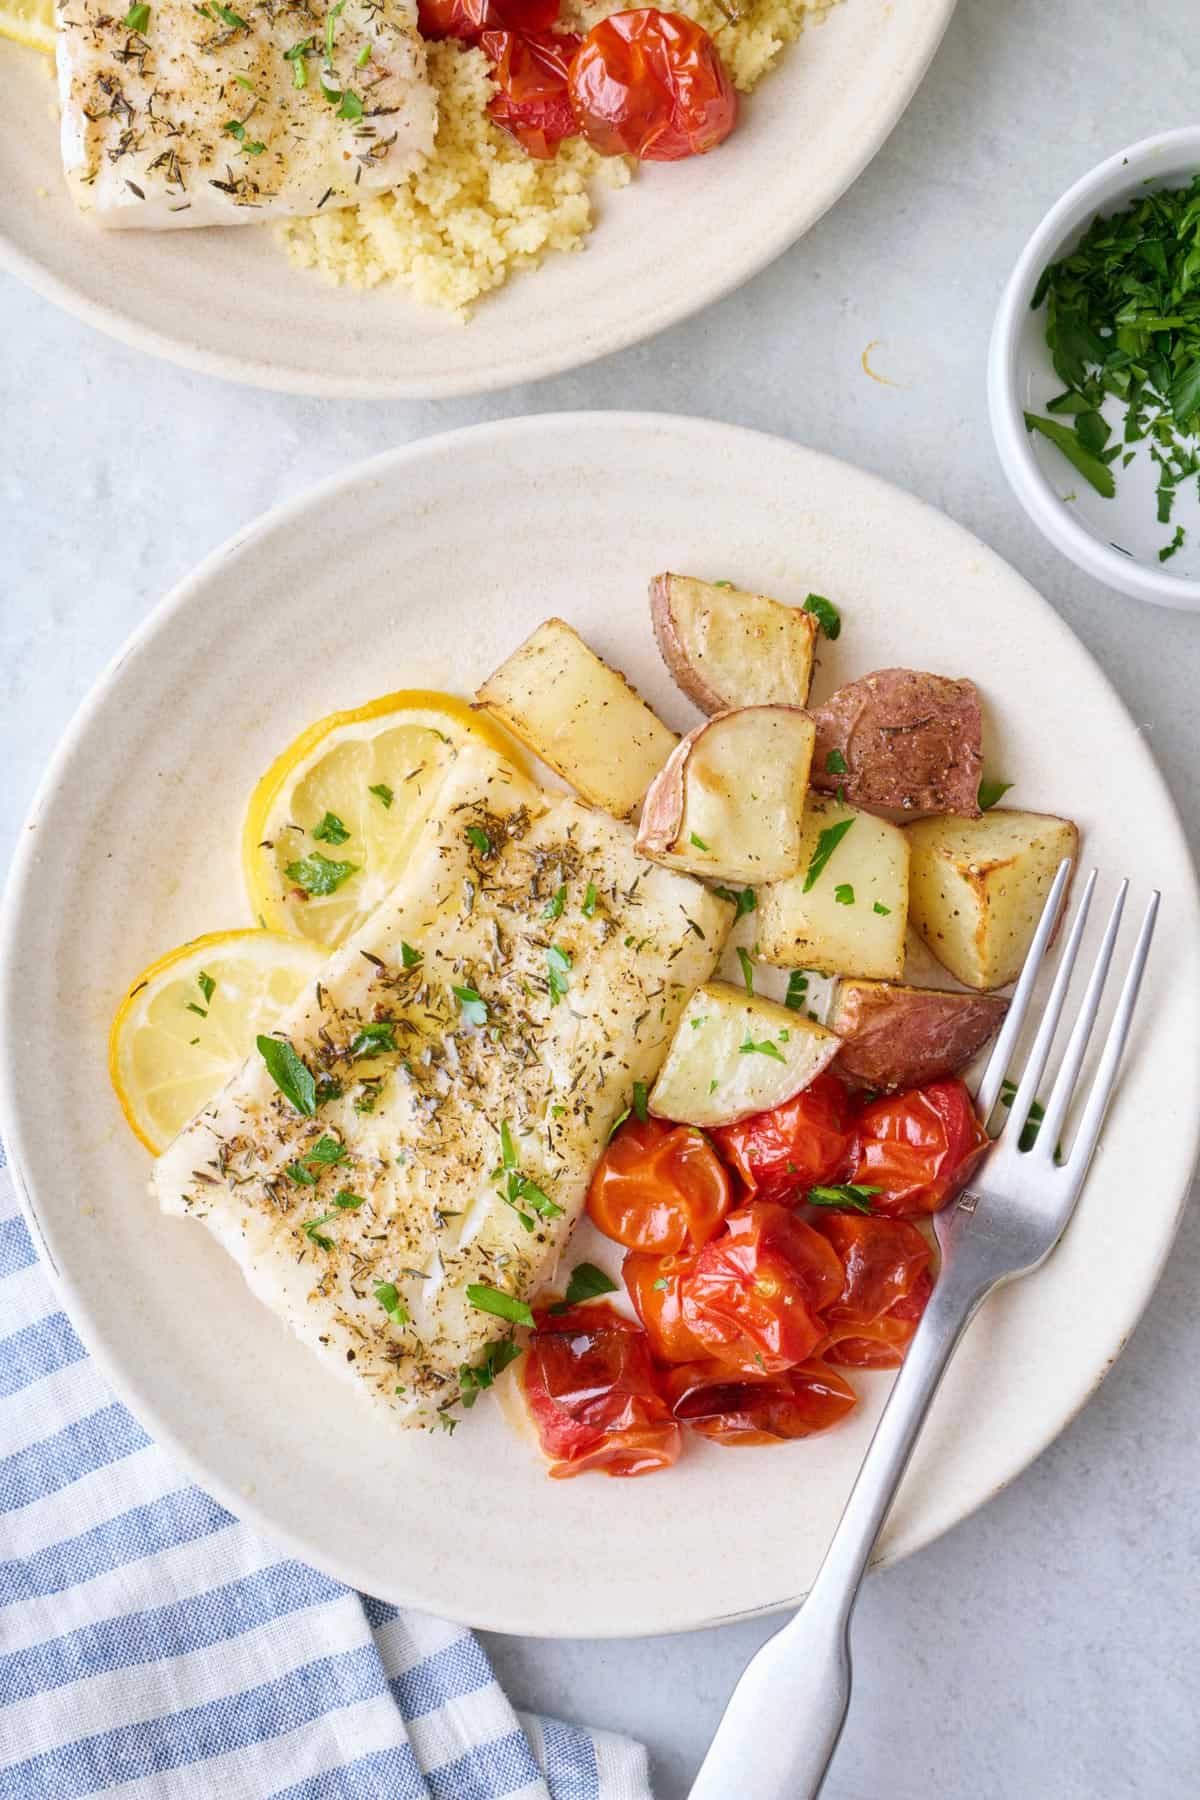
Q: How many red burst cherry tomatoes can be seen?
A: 11